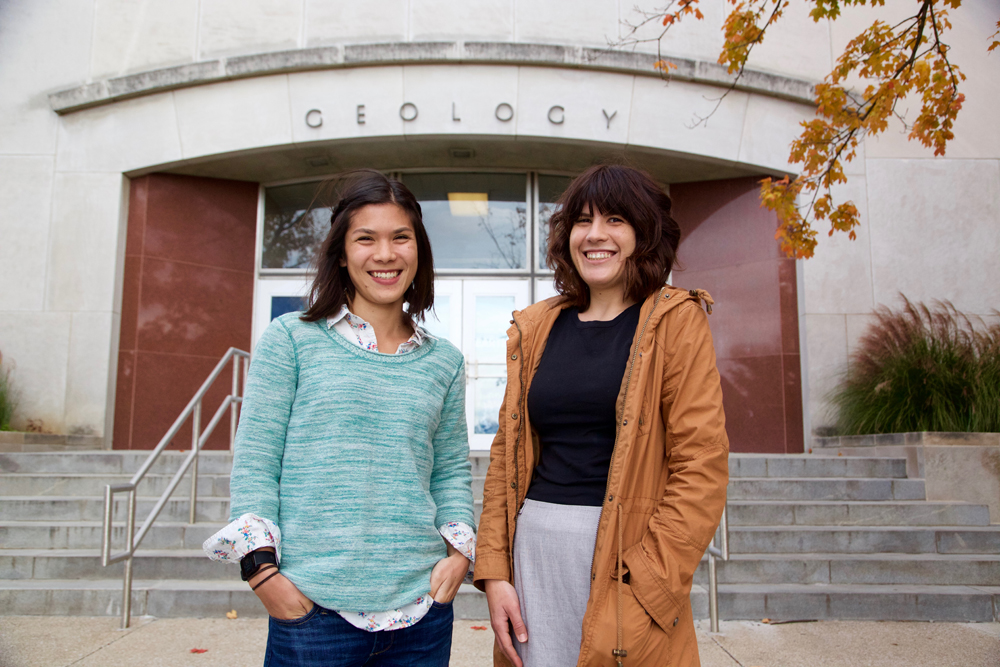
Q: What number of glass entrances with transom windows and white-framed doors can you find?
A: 1